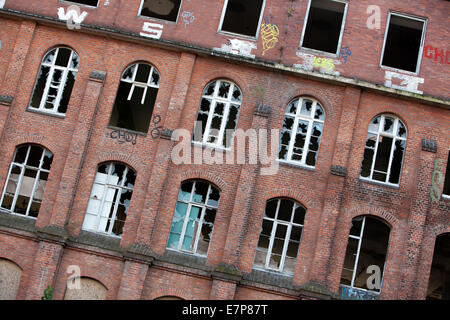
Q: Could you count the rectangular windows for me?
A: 5